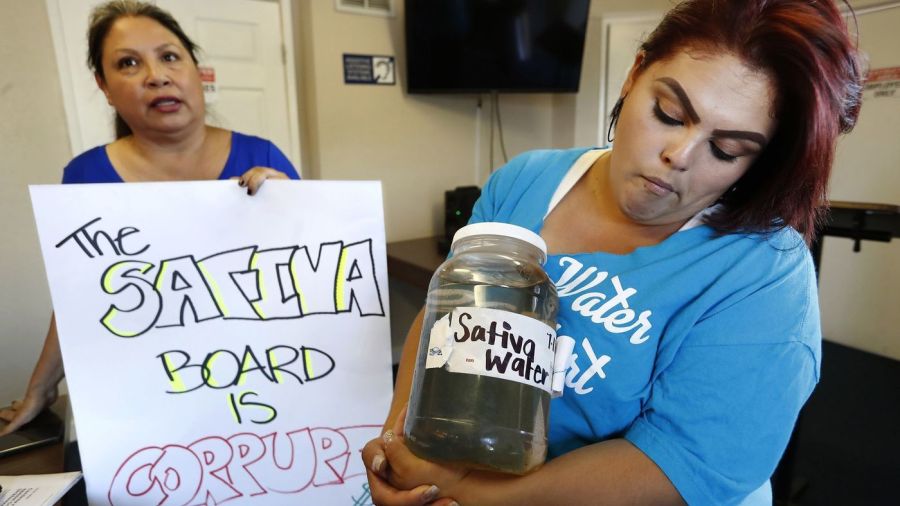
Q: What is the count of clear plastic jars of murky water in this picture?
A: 1